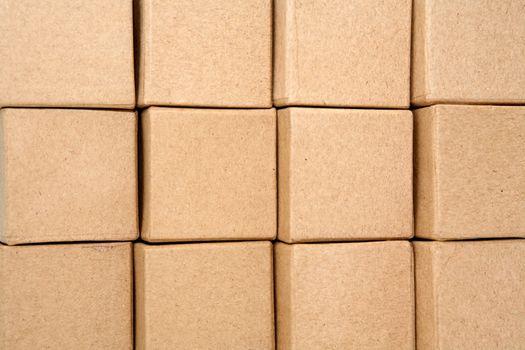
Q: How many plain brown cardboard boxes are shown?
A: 12